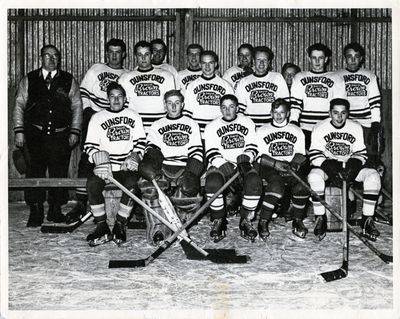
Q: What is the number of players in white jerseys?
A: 14